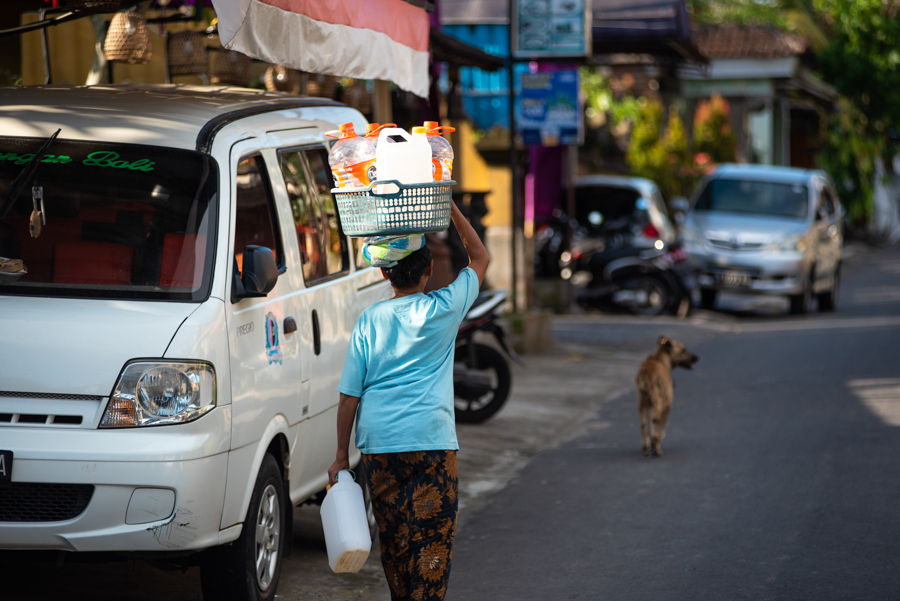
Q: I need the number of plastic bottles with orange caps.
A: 3